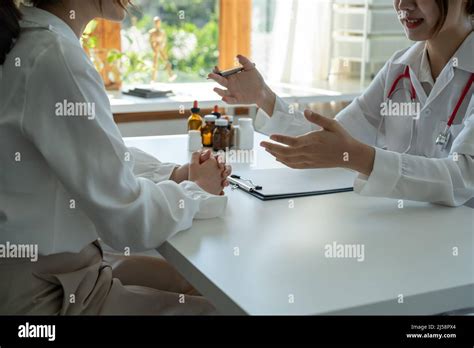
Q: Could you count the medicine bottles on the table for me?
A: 7